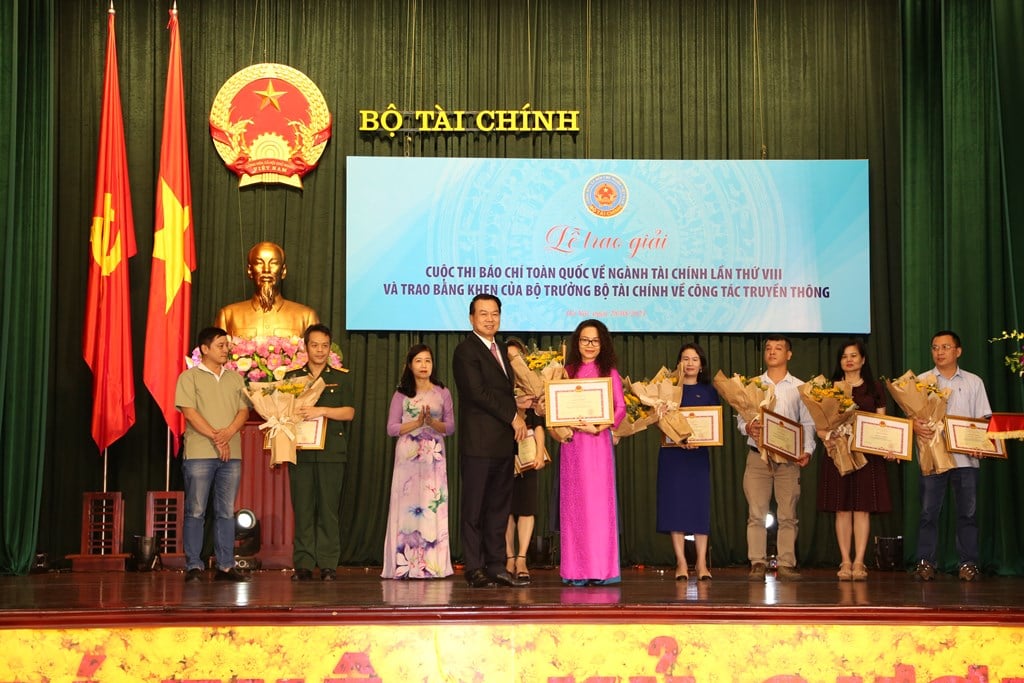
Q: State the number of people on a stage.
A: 10